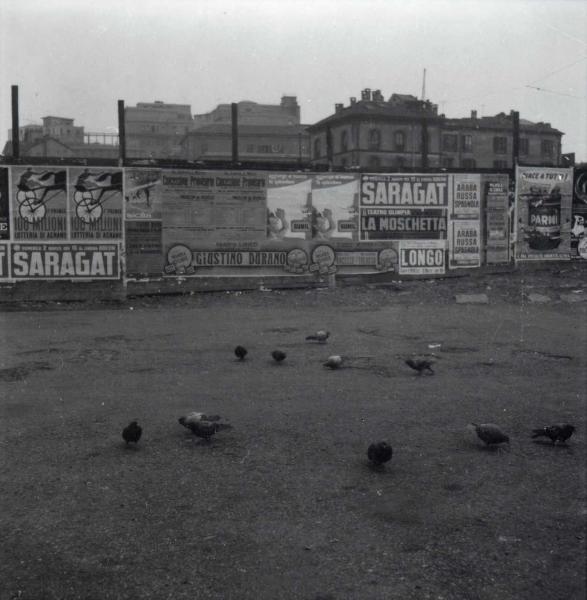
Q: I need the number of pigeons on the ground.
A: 11